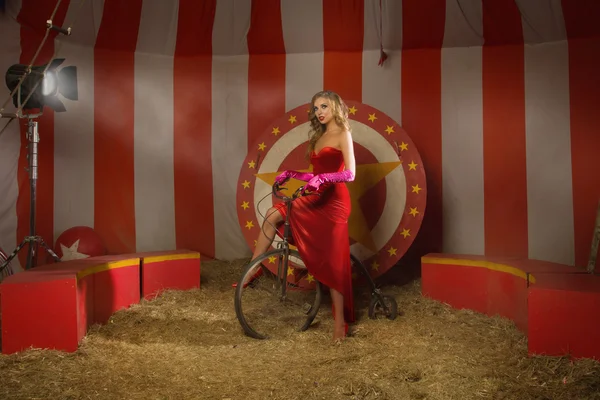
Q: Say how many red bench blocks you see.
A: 4